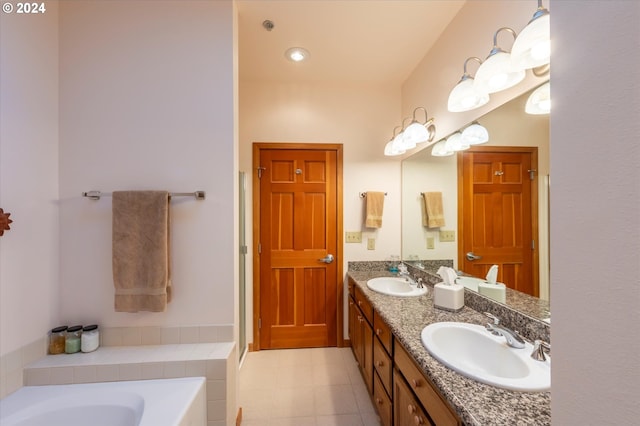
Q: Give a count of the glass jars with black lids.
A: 3